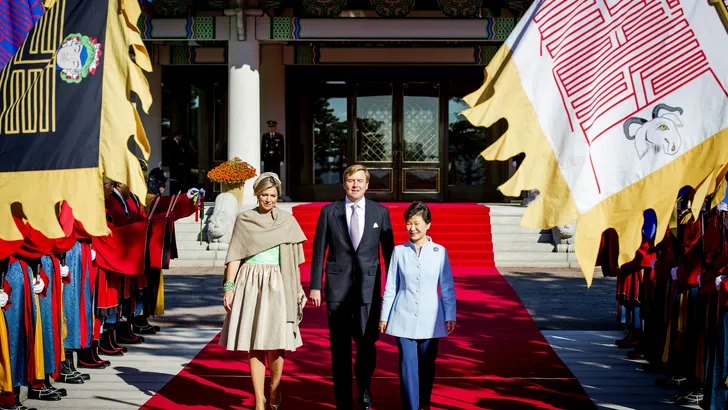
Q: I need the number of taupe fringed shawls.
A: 1